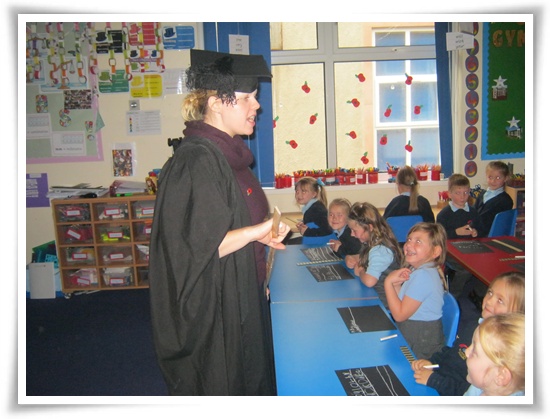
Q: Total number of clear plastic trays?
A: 12